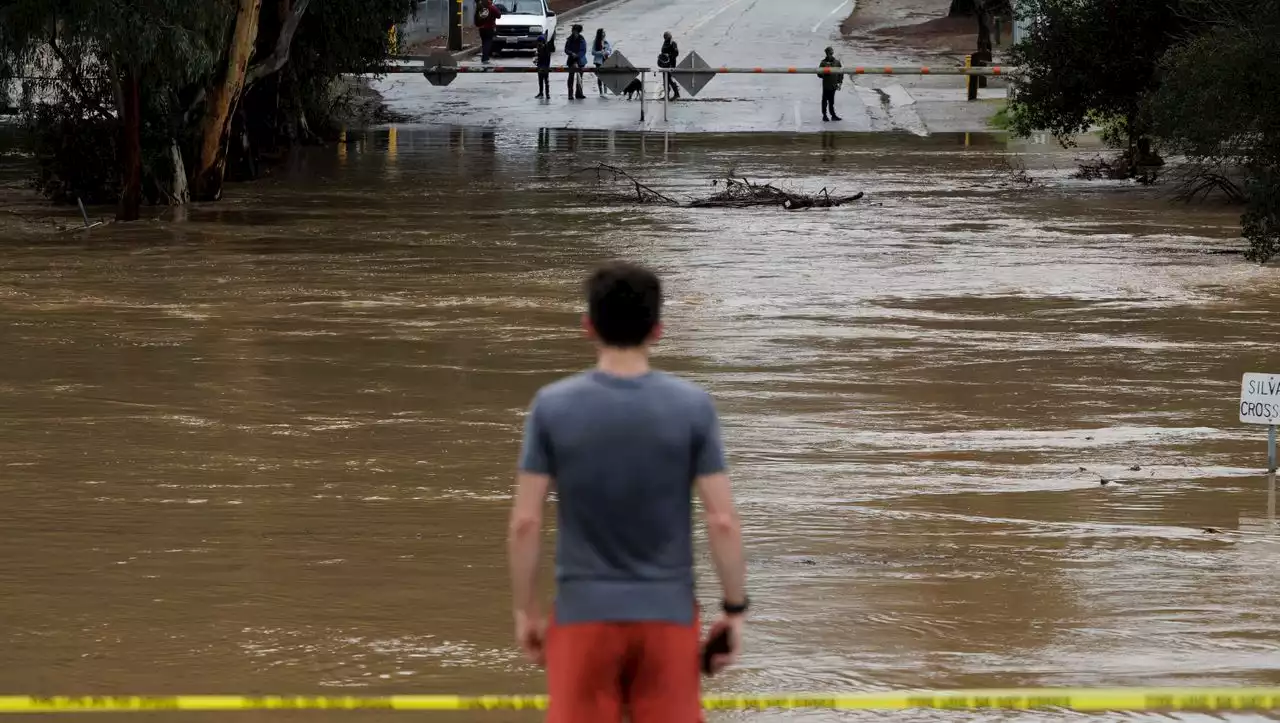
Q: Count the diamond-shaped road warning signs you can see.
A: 2